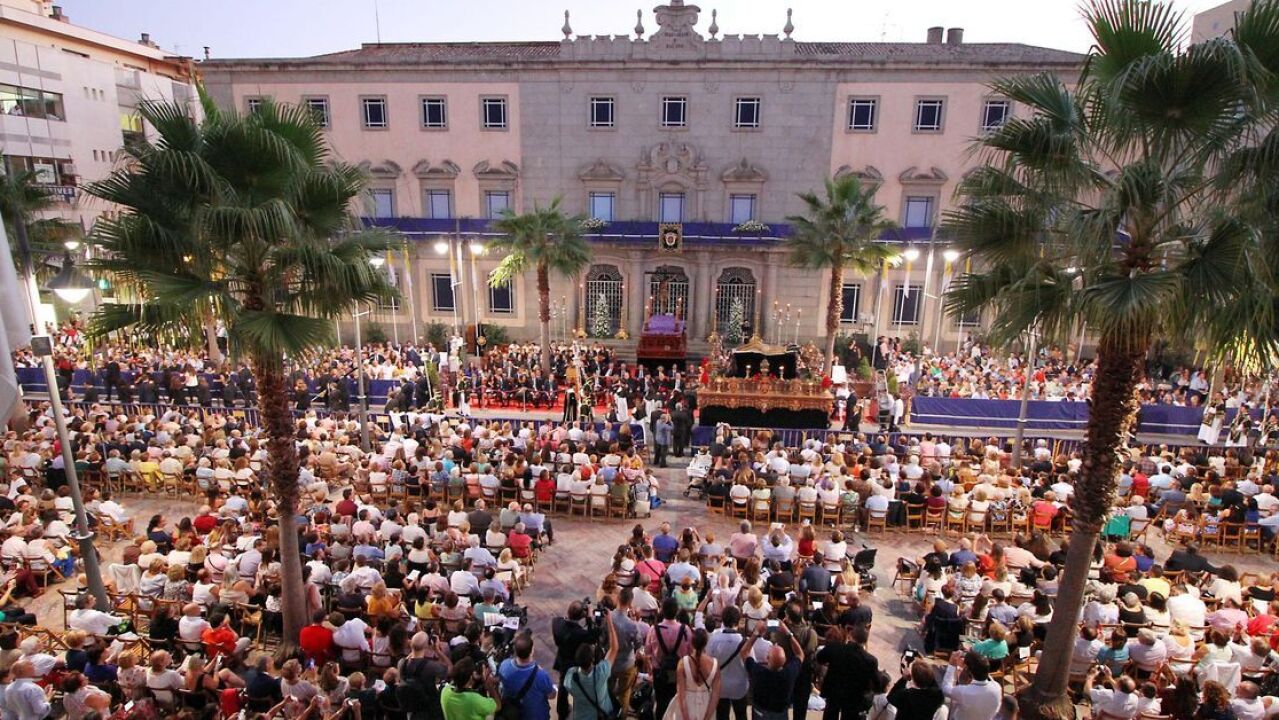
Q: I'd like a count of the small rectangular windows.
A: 11